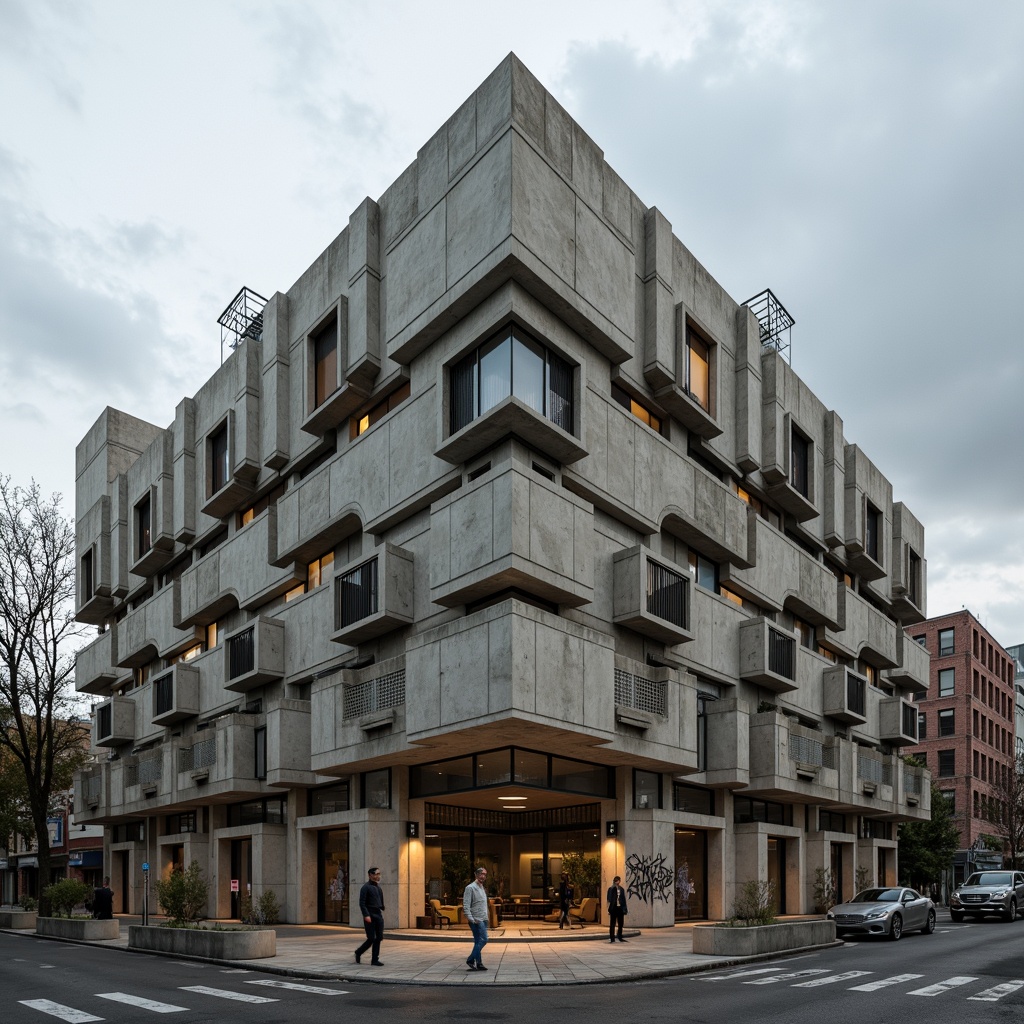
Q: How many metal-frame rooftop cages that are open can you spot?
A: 2